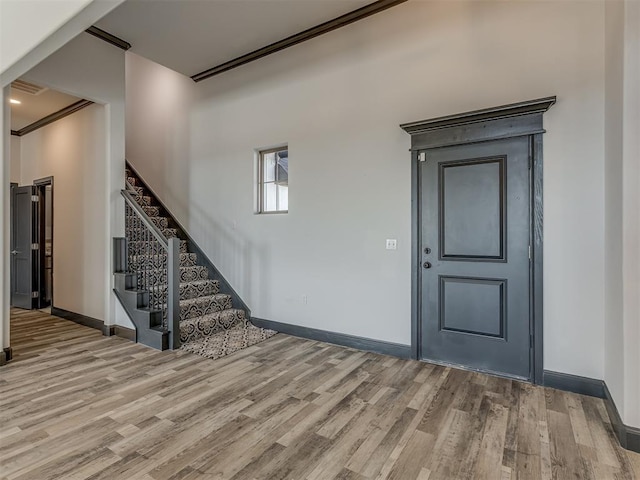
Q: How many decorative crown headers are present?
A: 1